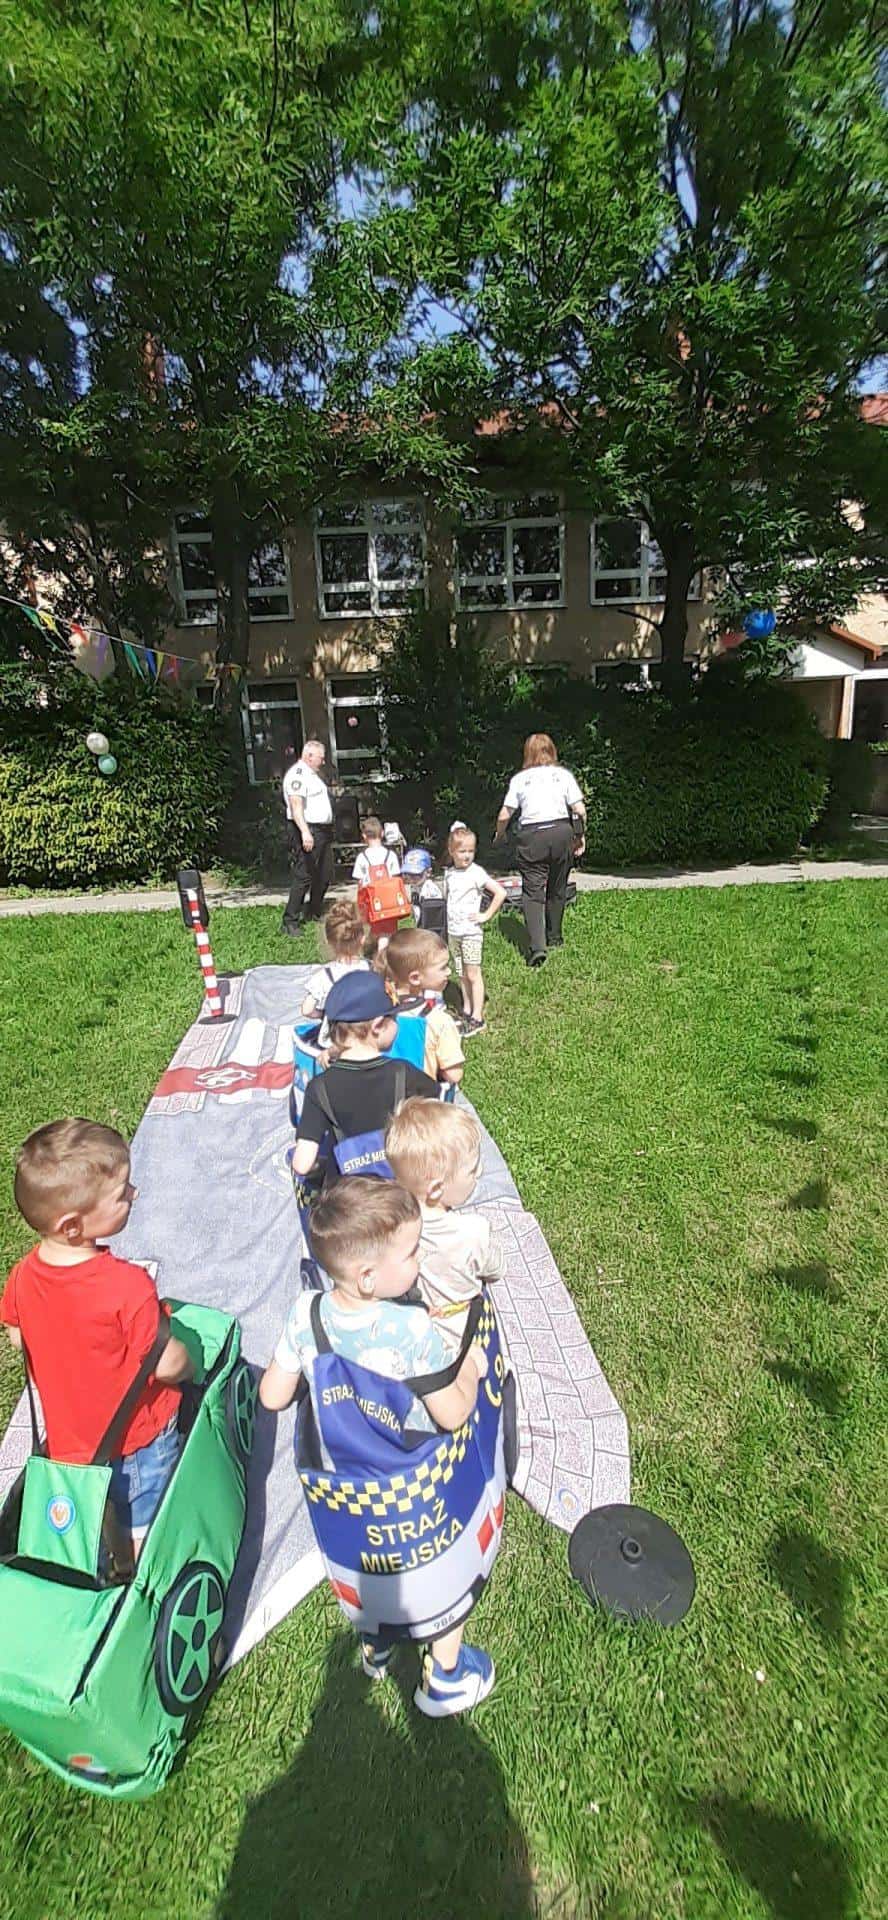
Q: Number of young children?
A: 9